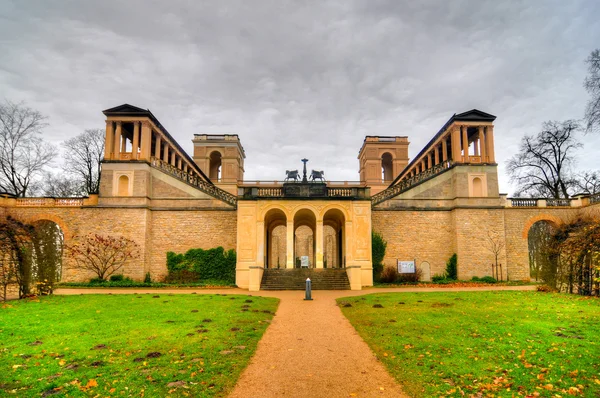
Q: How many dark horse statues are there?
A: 2